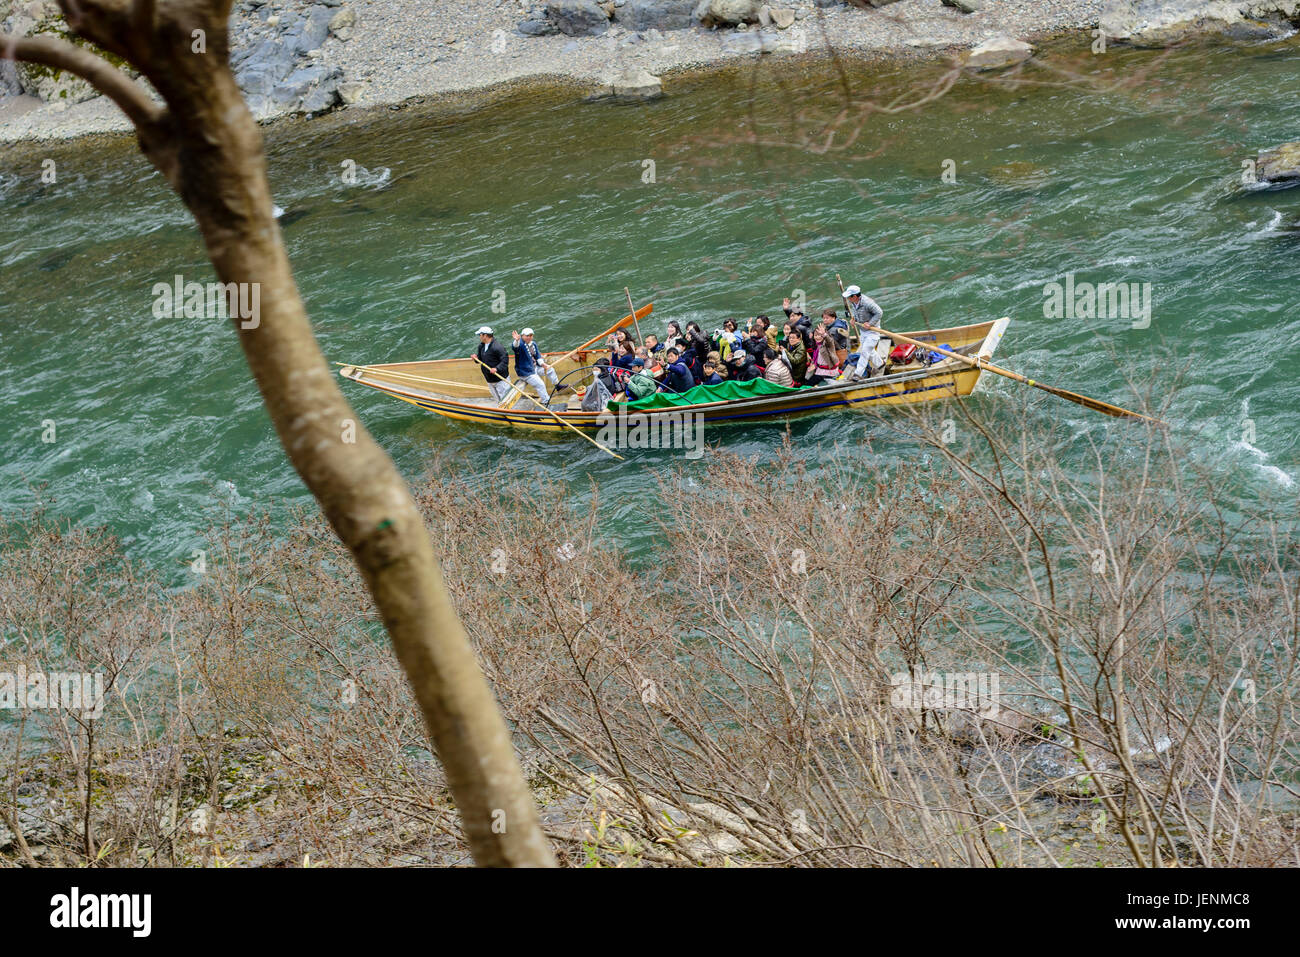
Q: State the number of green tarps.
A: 1